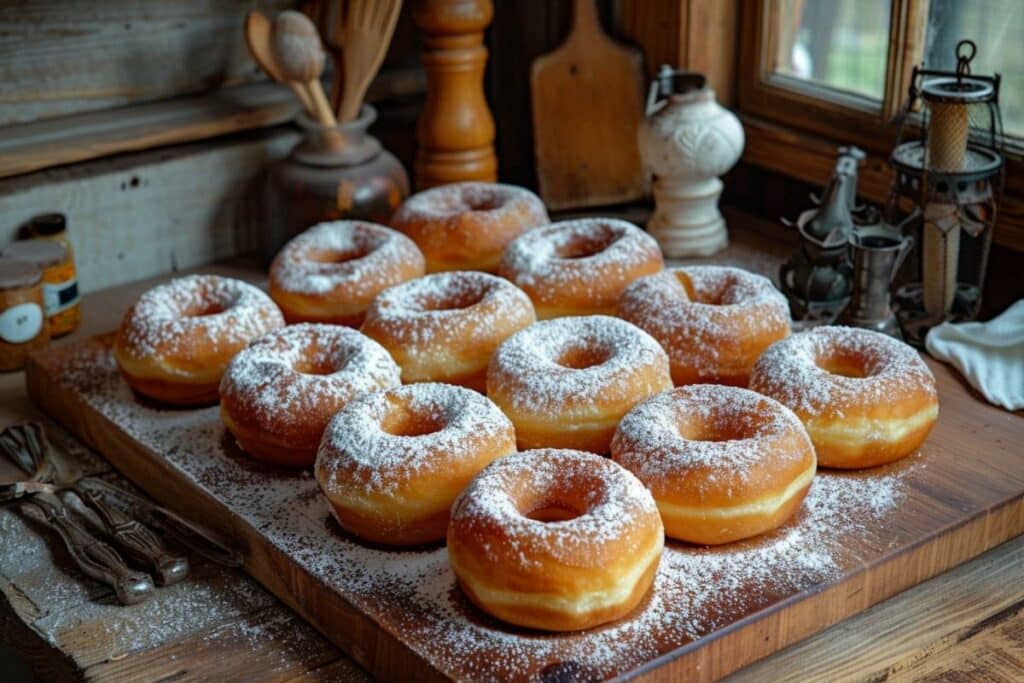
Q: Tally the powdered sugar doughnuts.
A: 12